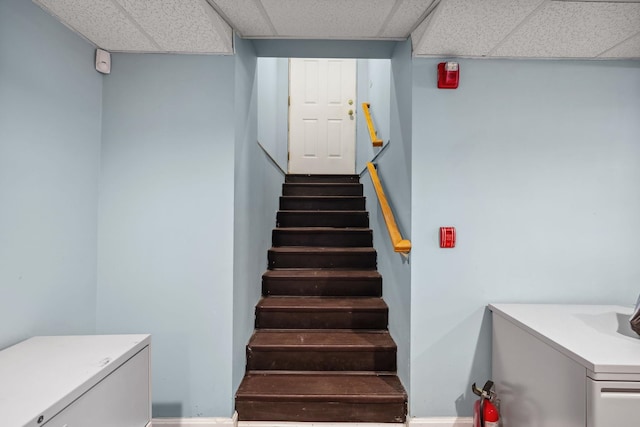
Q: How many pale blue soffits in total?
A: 1